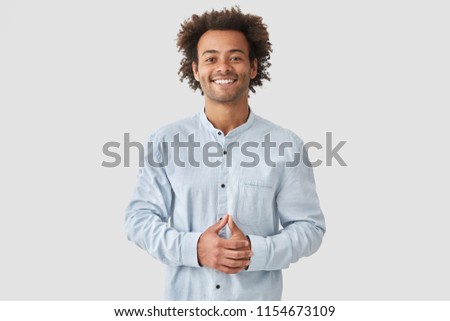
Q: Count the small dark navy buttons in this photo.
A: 5